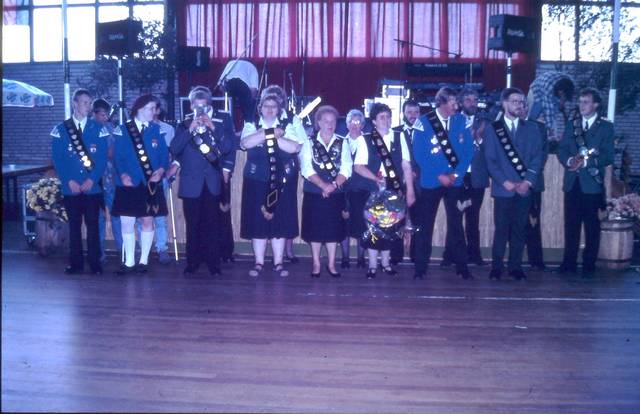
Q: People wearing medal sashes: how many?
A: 9